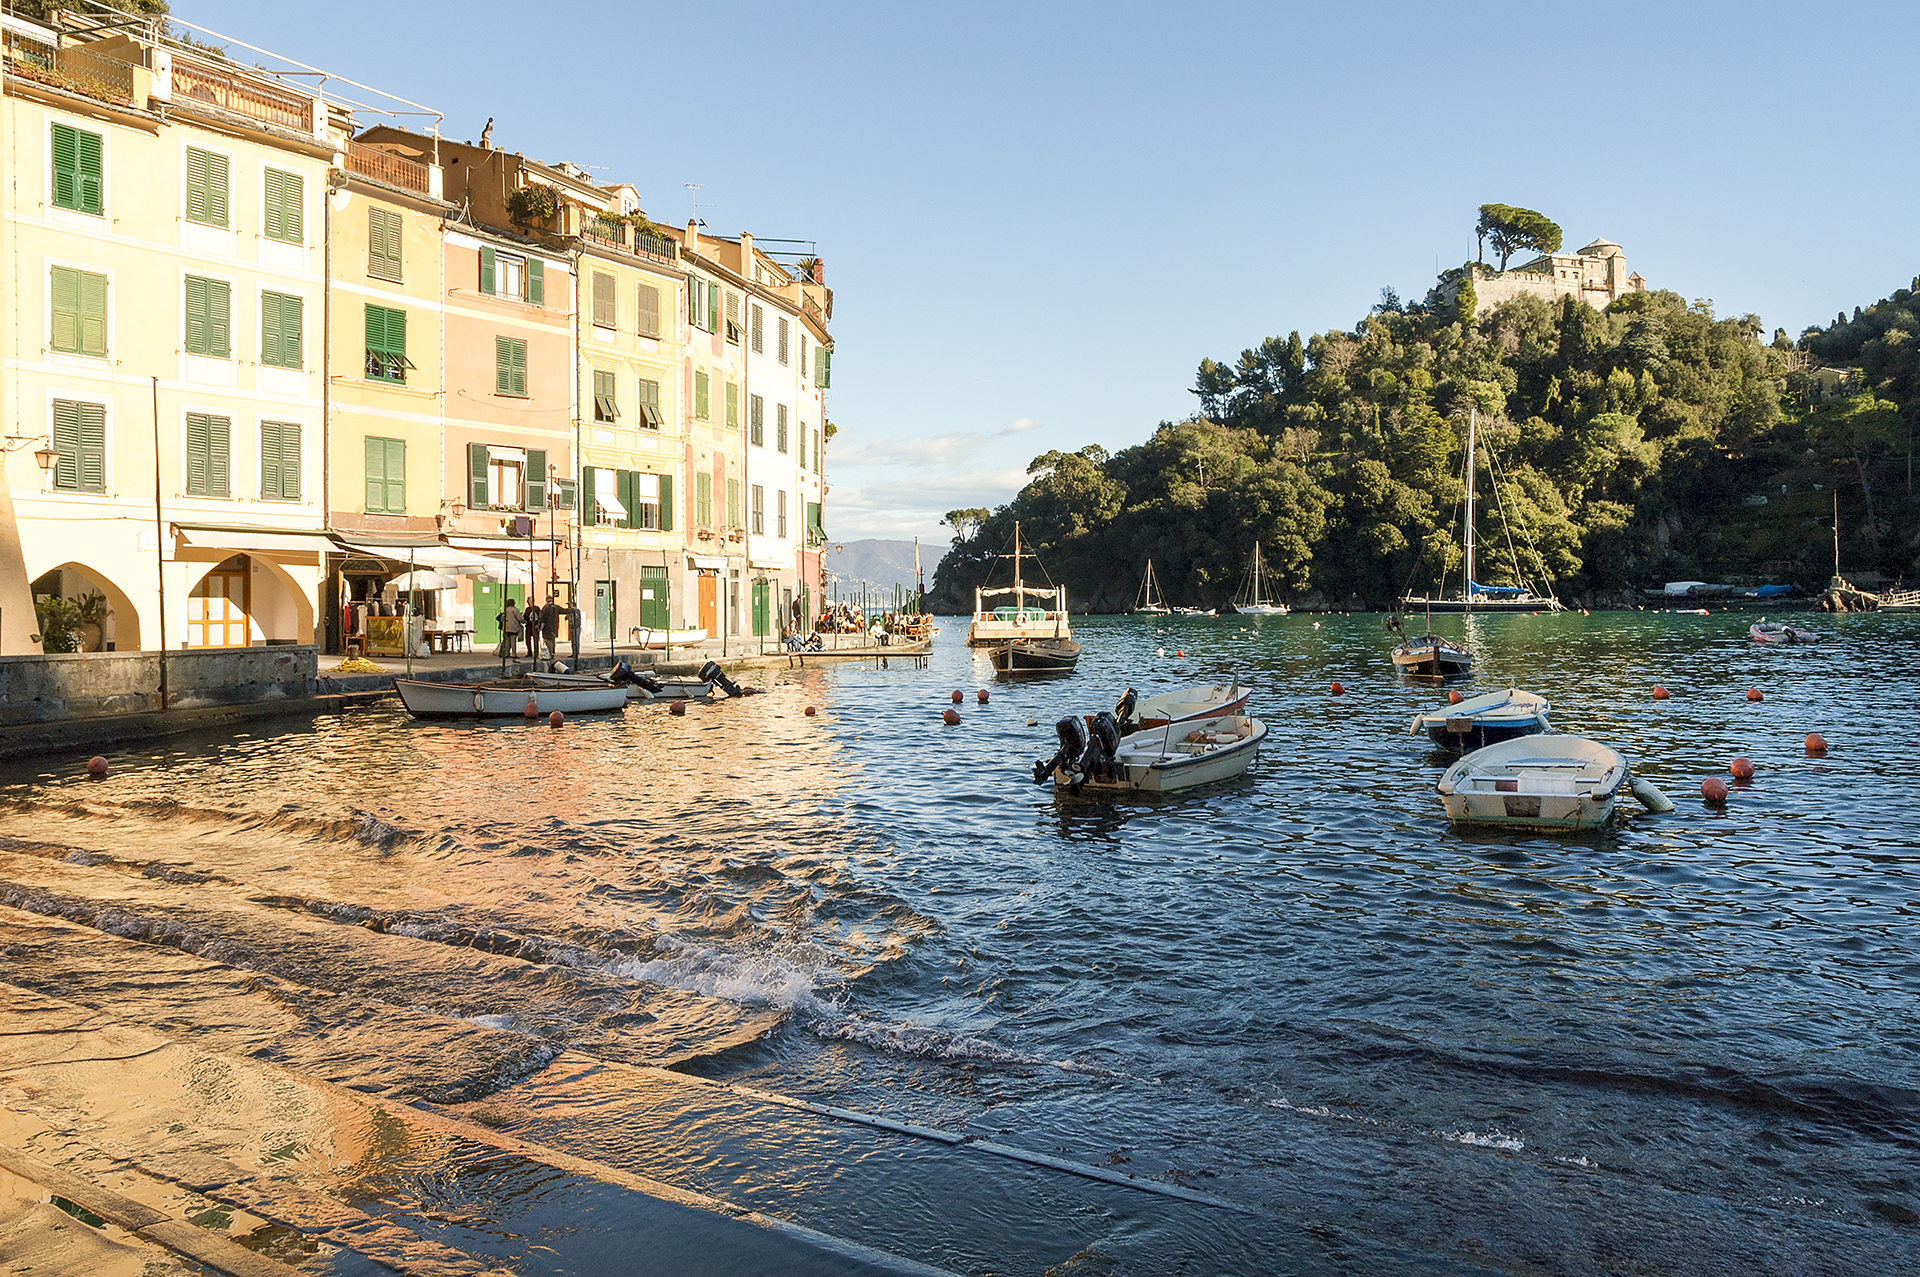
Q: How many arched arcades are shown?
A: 2